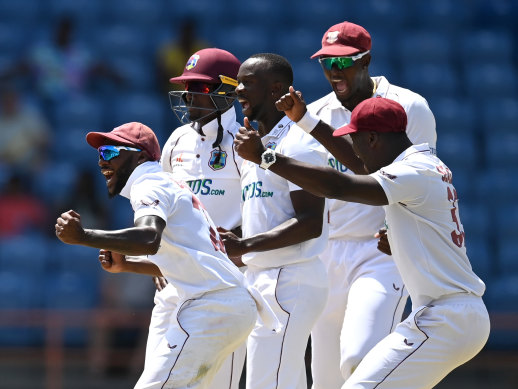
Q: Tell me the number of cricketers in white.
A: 5